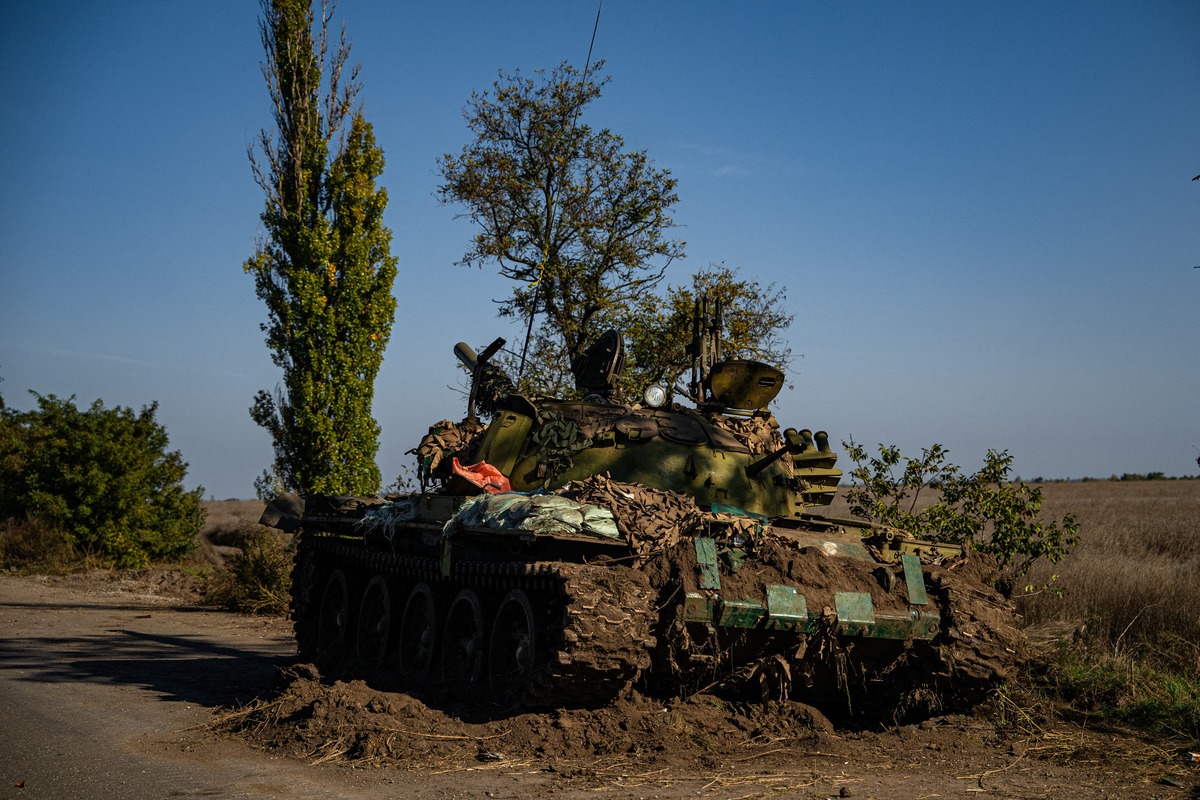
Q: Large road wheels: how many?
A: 5